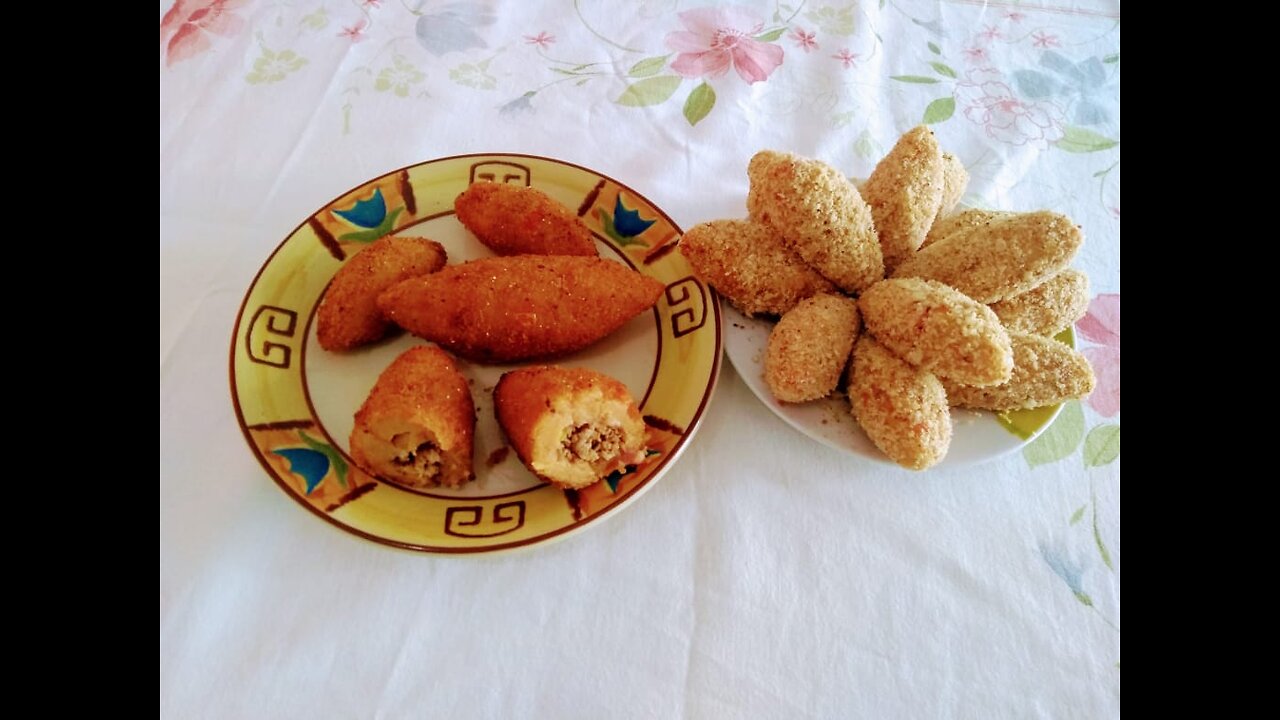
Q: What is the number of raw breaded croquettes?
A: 11